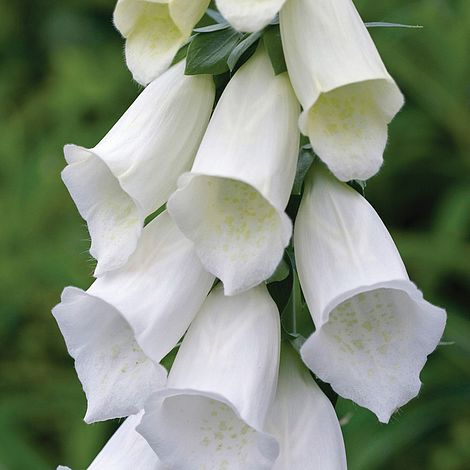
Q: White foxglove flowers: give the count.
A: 10